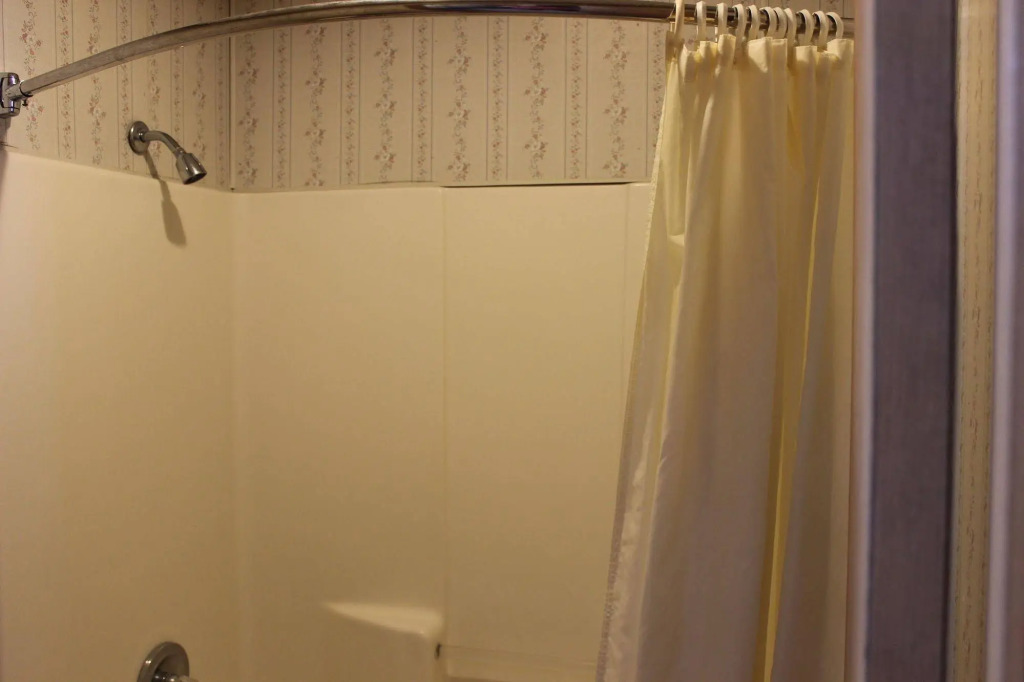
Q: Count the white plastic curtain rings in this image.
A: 11